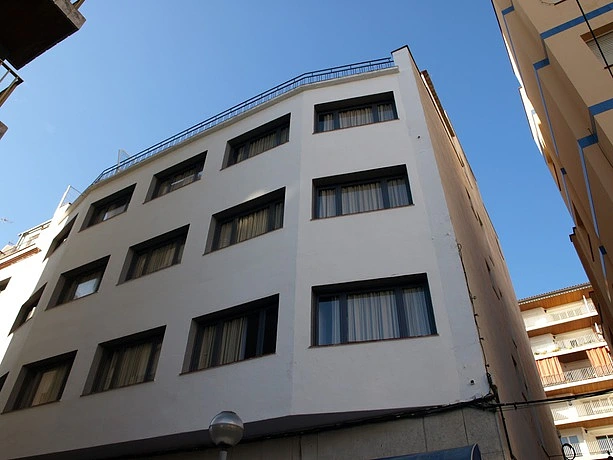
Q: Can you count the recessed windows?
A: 15